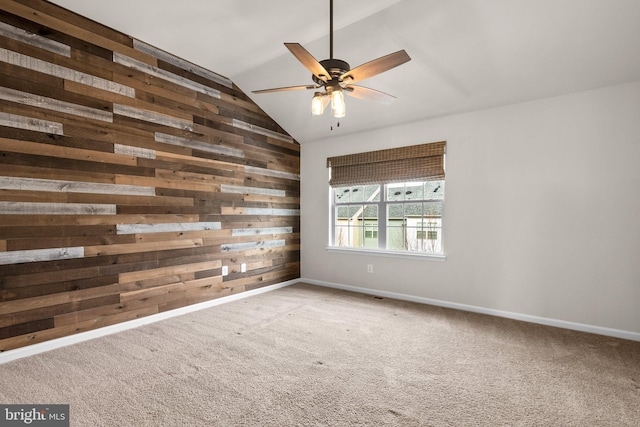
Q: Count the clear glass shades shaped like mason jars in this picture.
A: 3